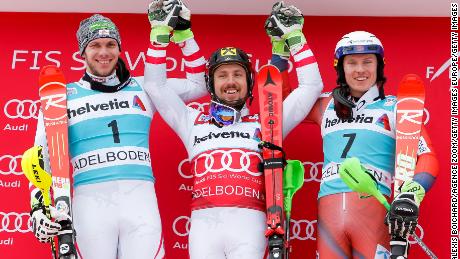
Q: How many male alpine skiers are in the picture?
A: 3